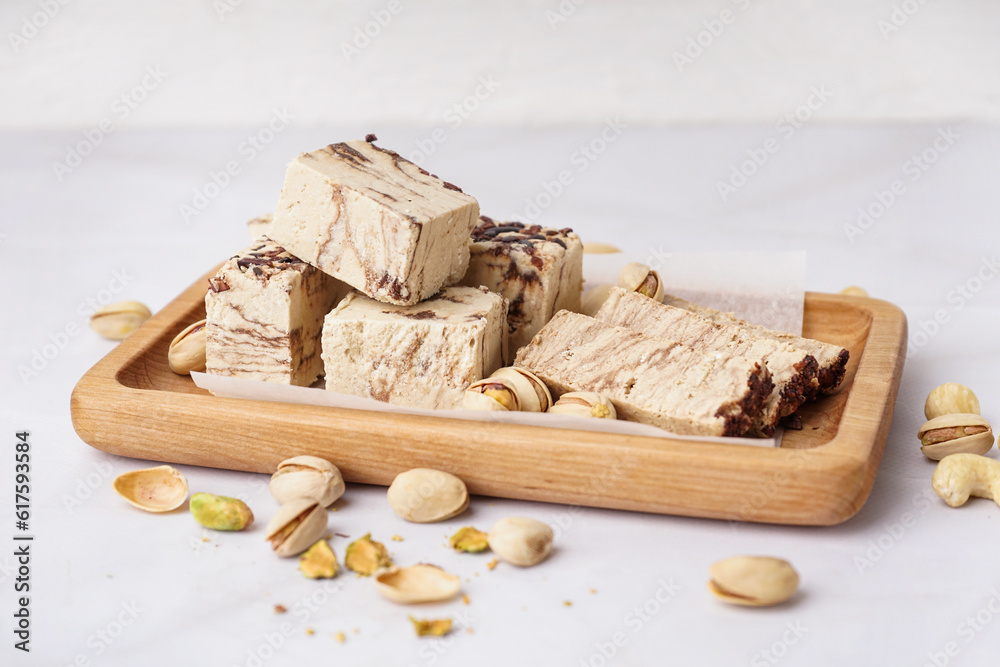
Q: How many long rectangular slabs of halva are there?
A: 3